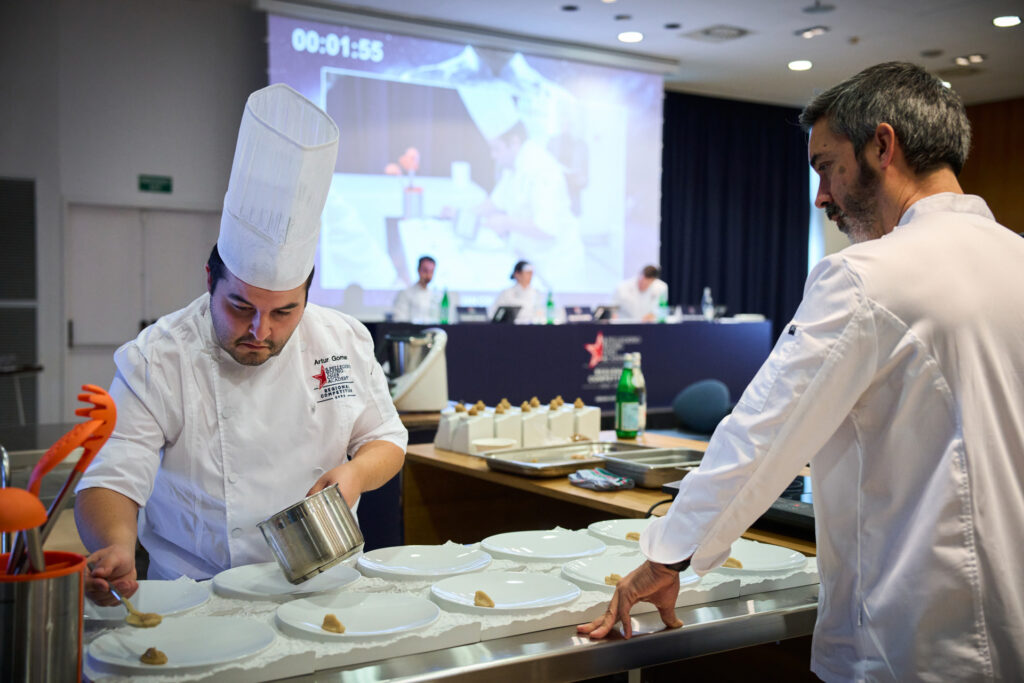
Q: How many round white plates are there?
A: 10